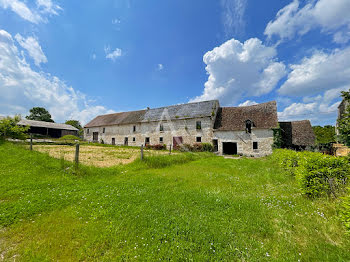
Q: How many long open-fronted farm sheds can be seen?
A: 1